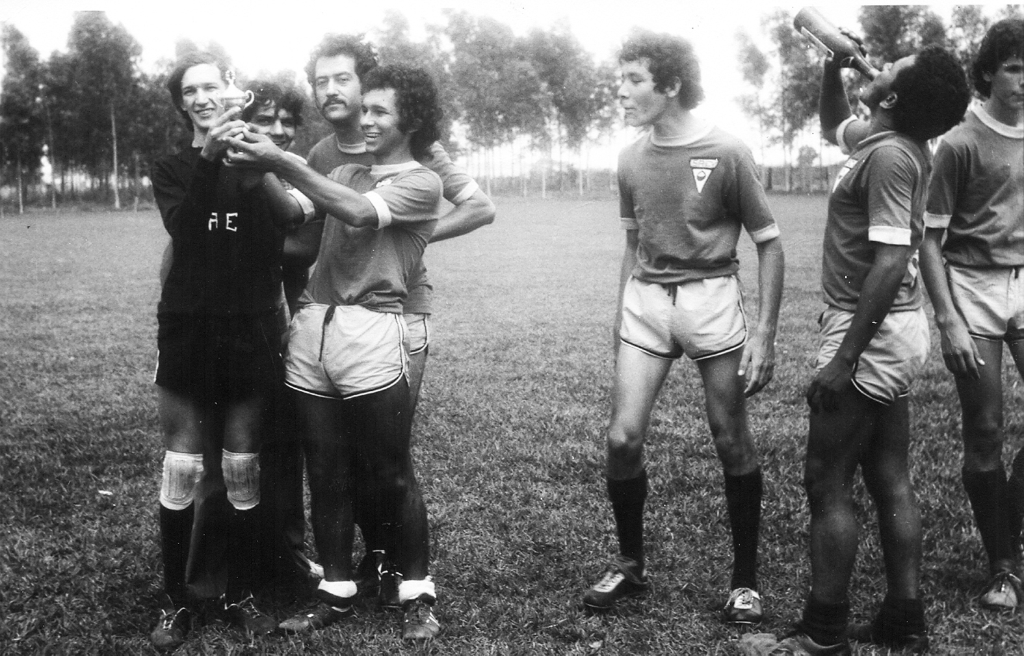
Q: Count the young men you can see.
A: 7